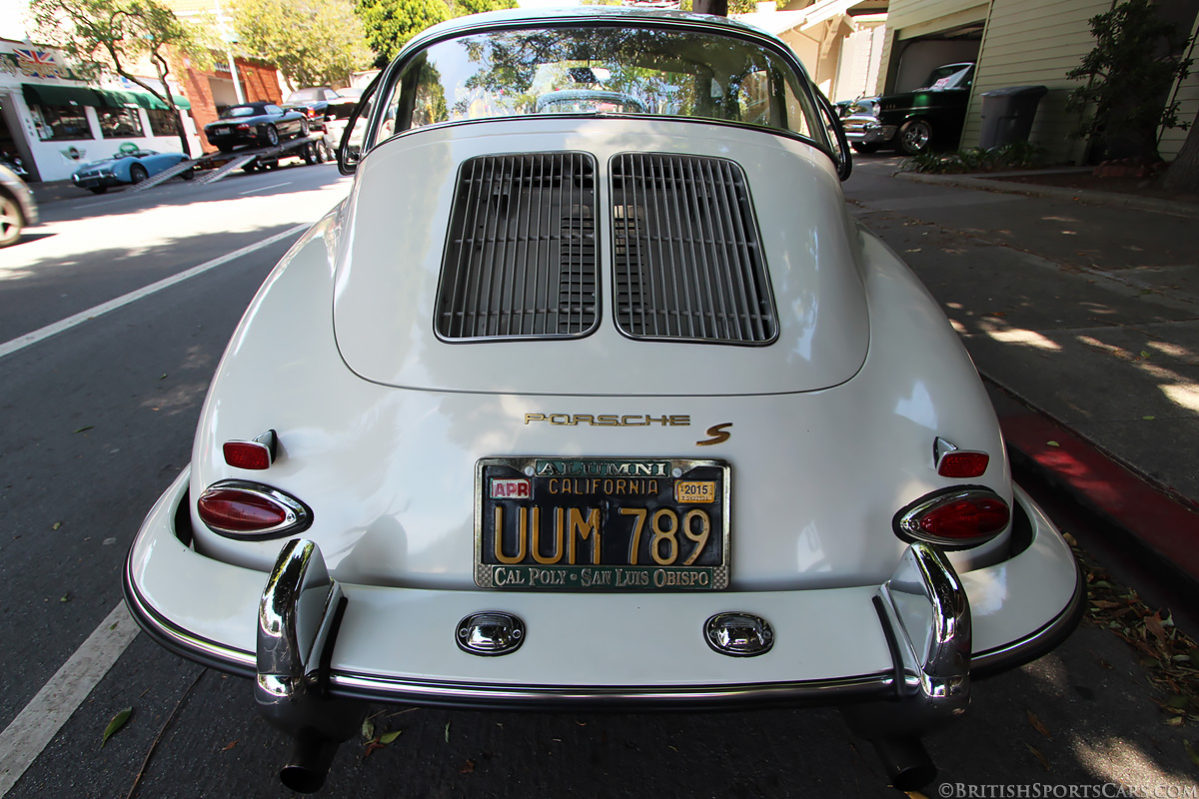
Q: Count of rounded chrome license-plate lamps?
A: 2